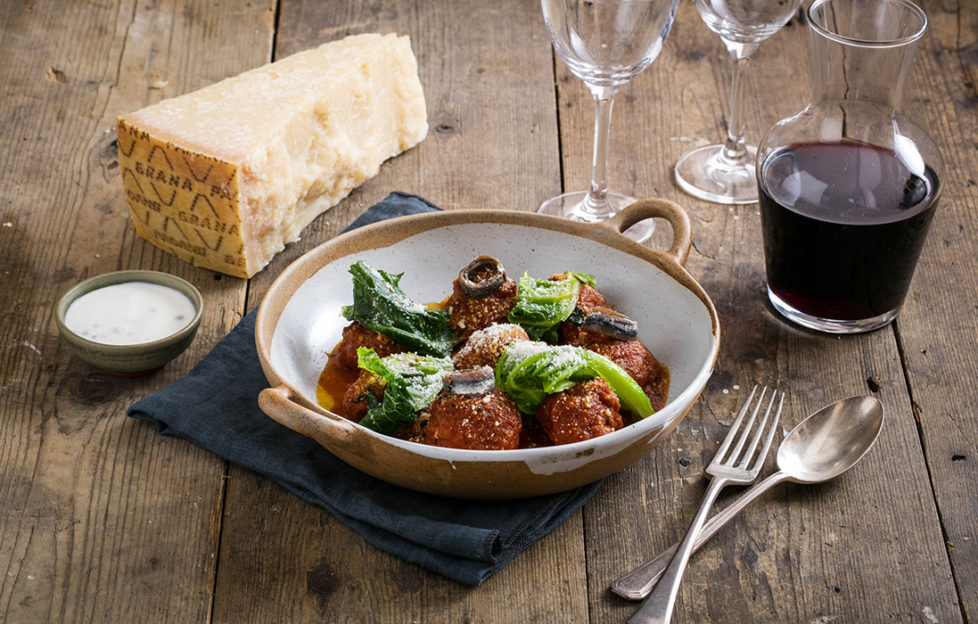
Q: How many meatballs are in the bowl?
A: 8